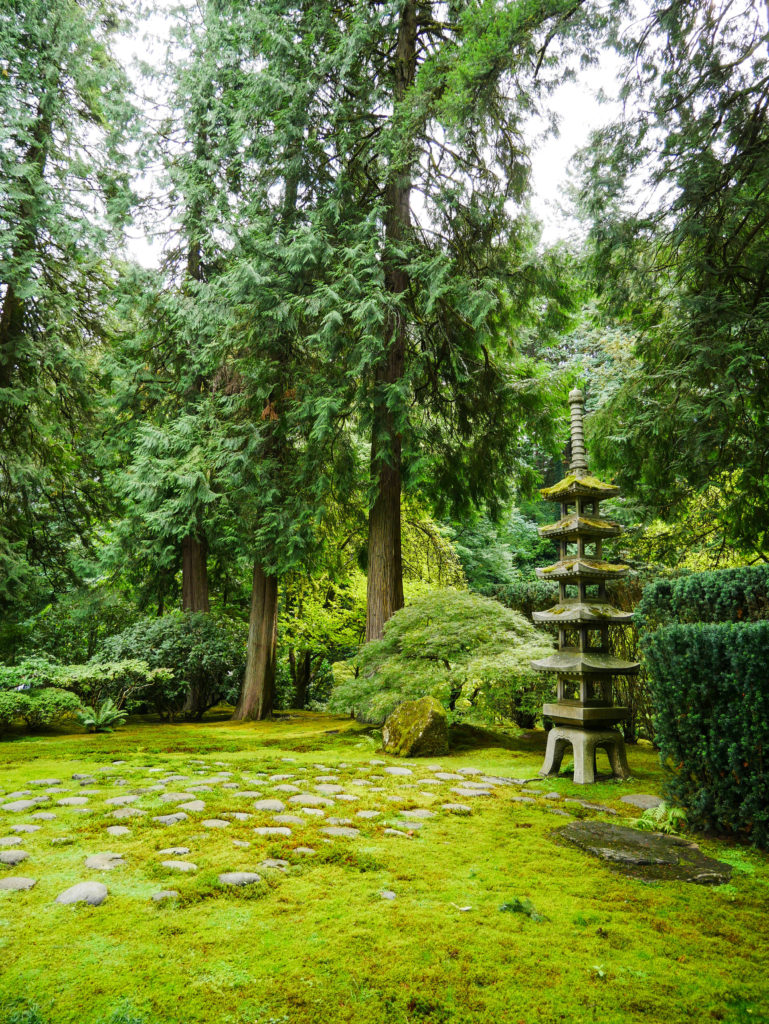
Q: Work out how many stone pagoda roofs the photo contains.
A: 5